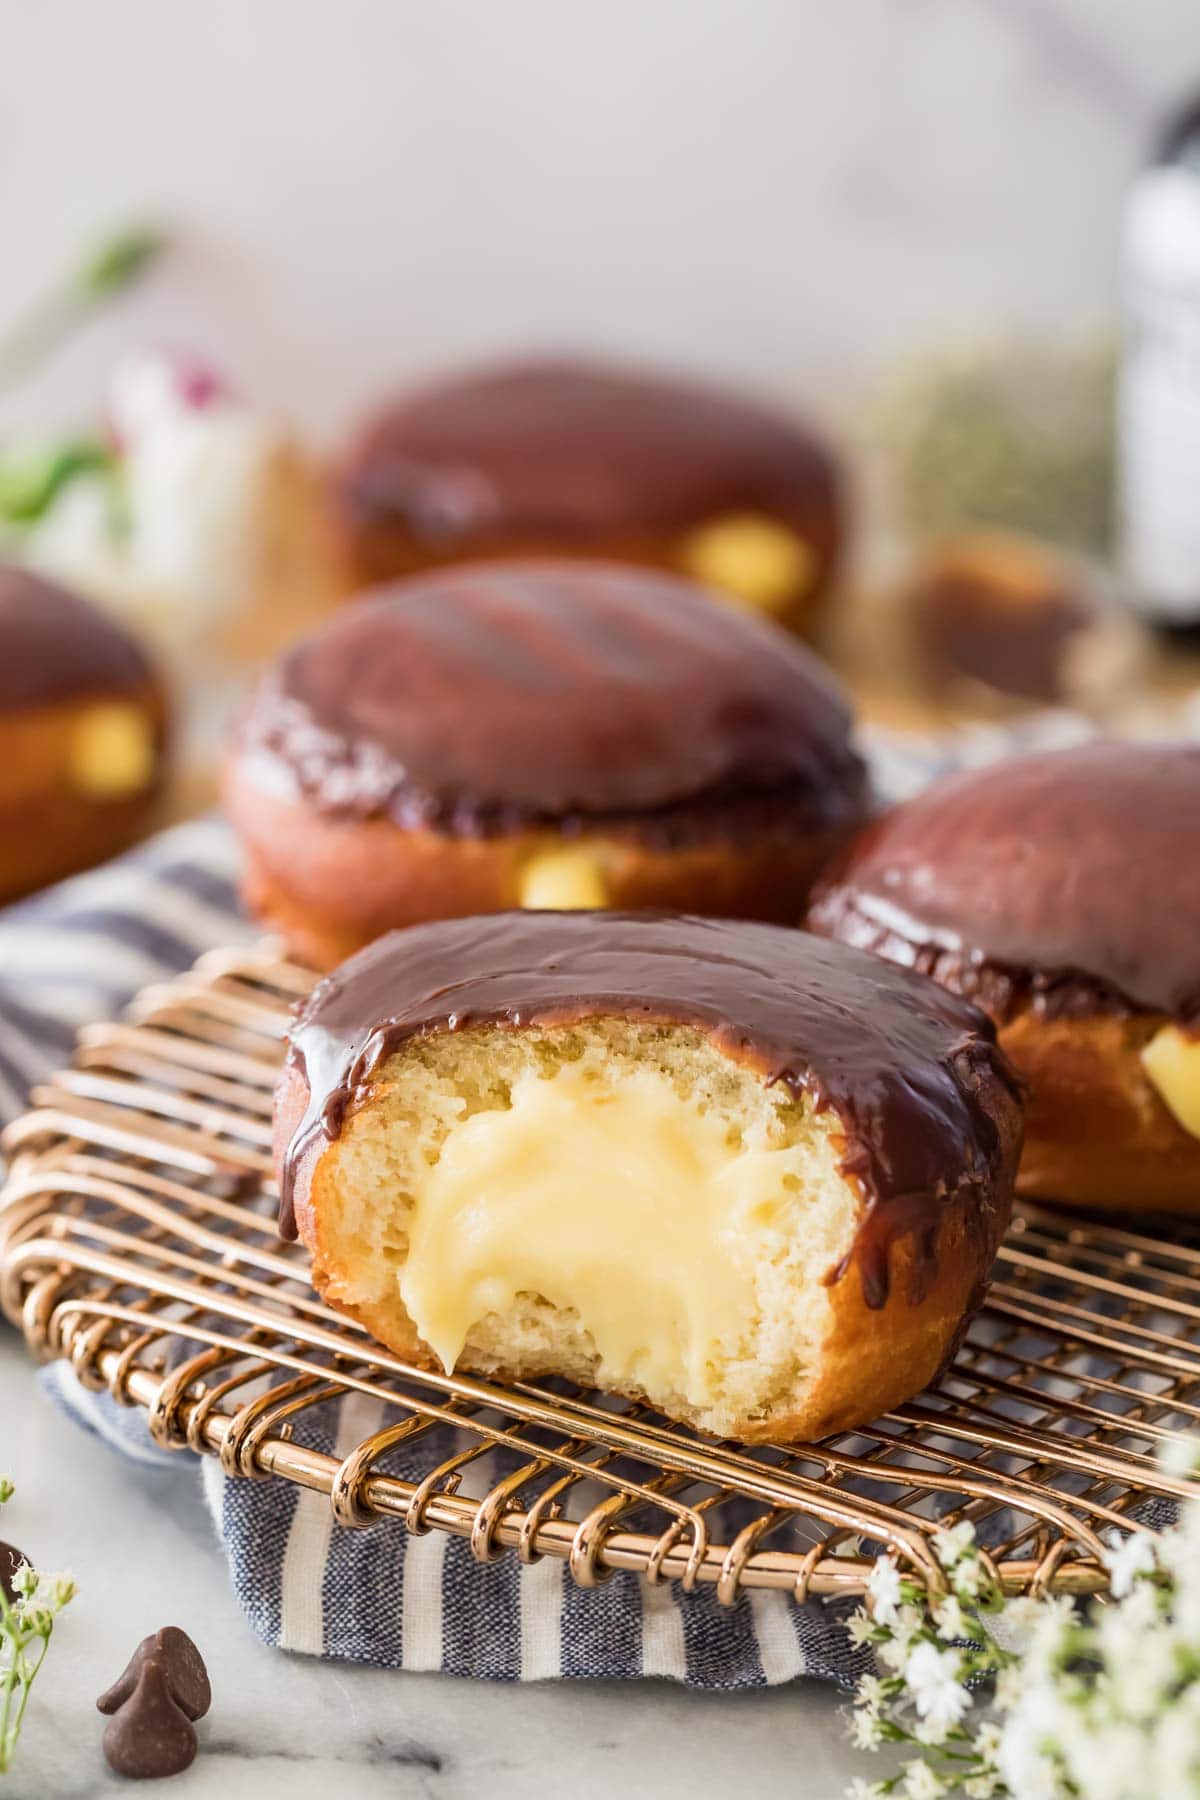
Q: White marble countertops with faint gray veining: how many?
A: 1